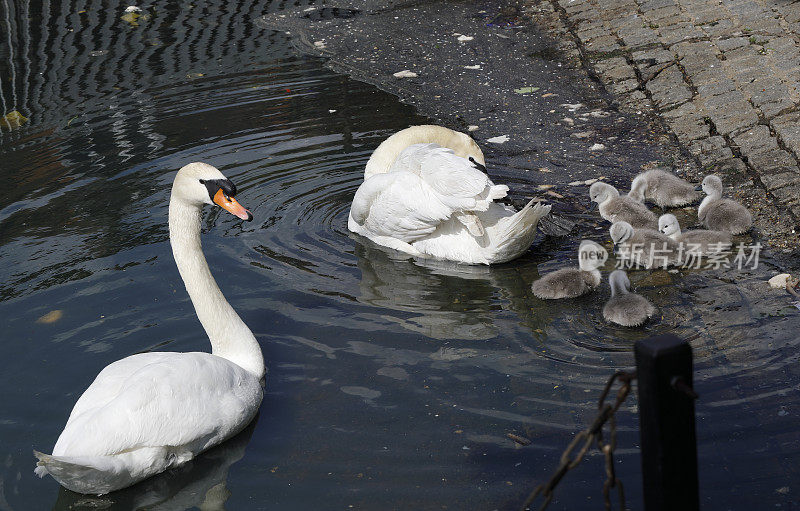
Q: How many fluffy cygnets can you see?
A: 7